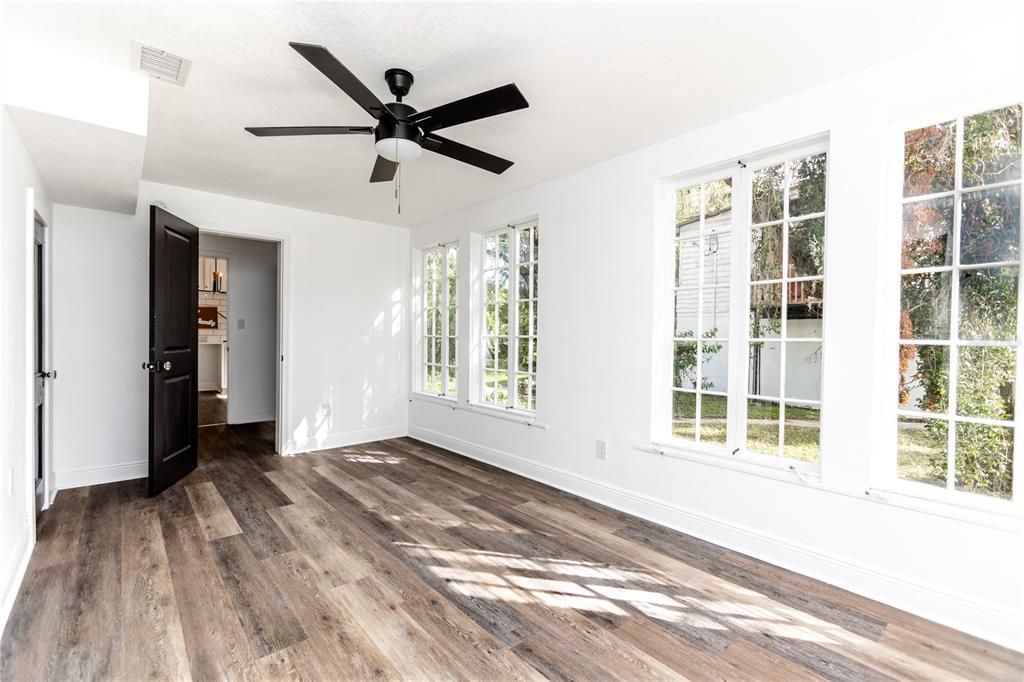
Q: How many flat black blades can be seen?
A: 5